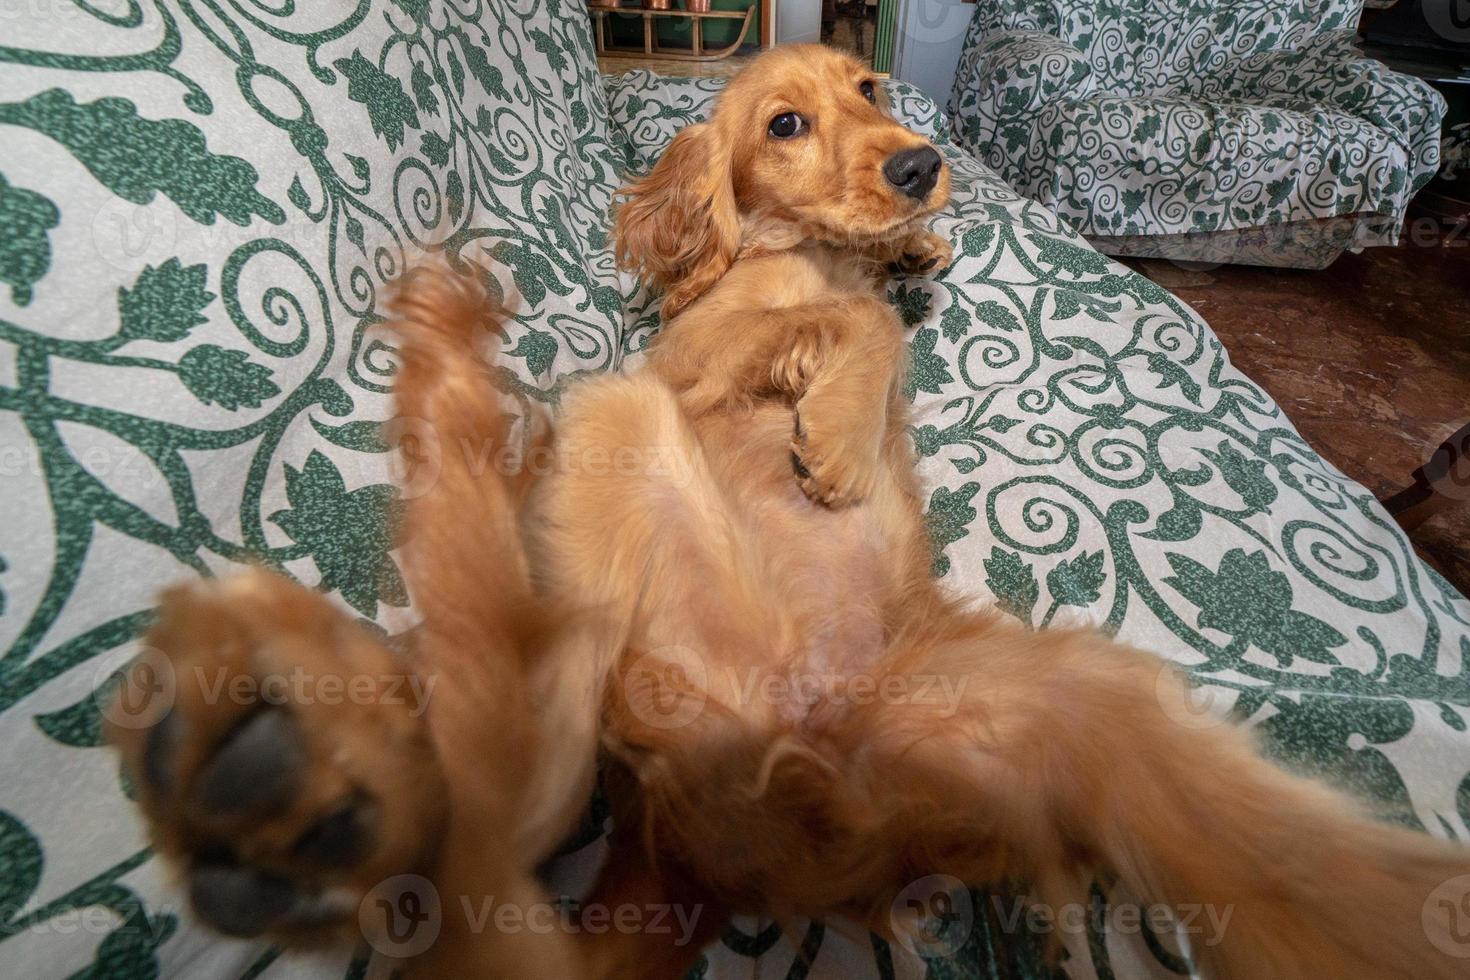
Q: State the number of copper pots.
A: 3